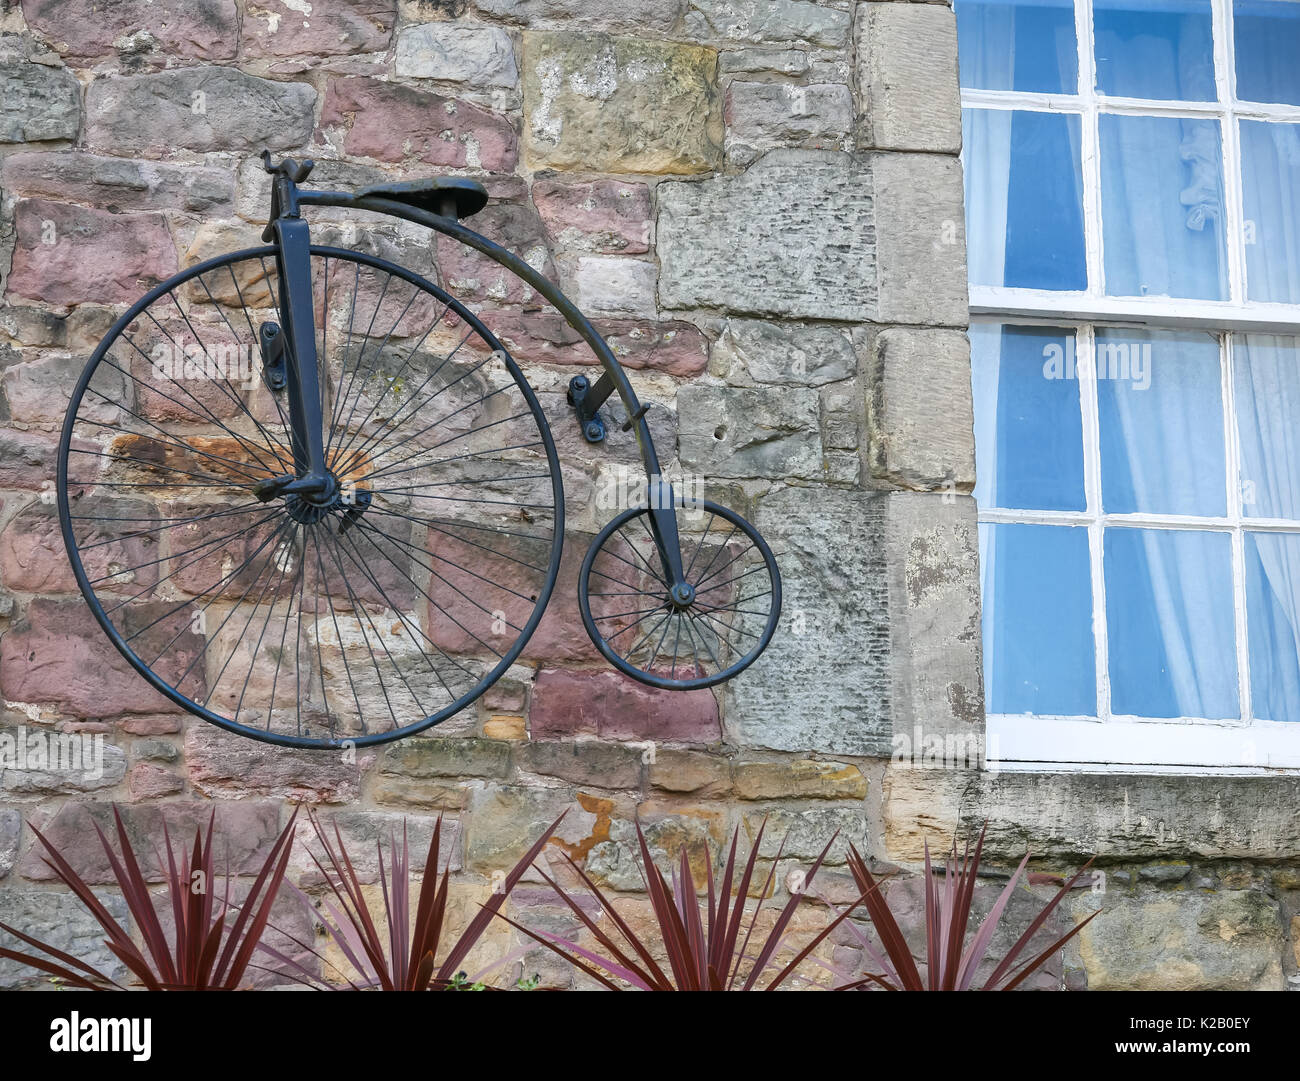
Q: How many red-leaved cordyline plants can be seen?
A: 4